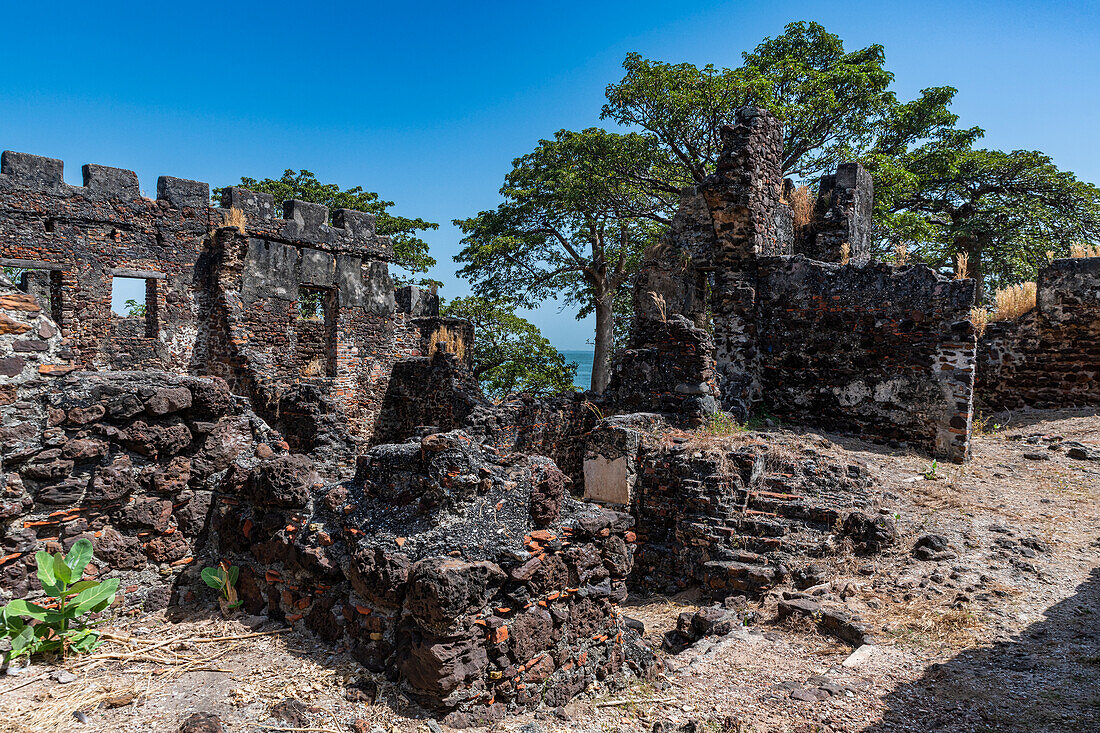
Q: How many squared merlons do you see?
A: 6